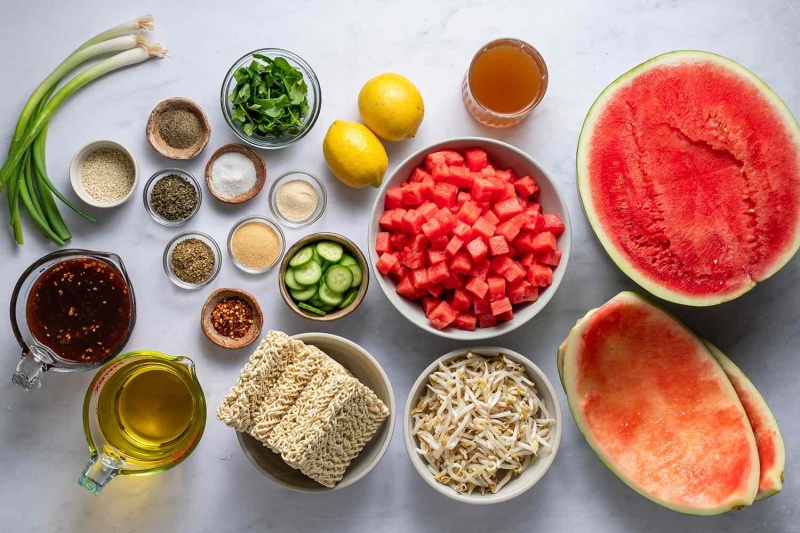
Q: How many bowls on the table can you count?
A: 13